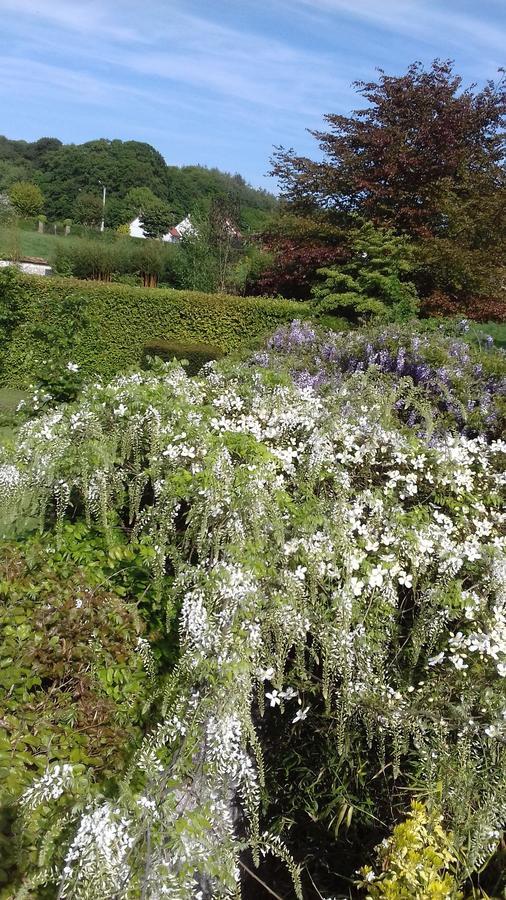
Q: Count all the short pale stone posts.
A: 2